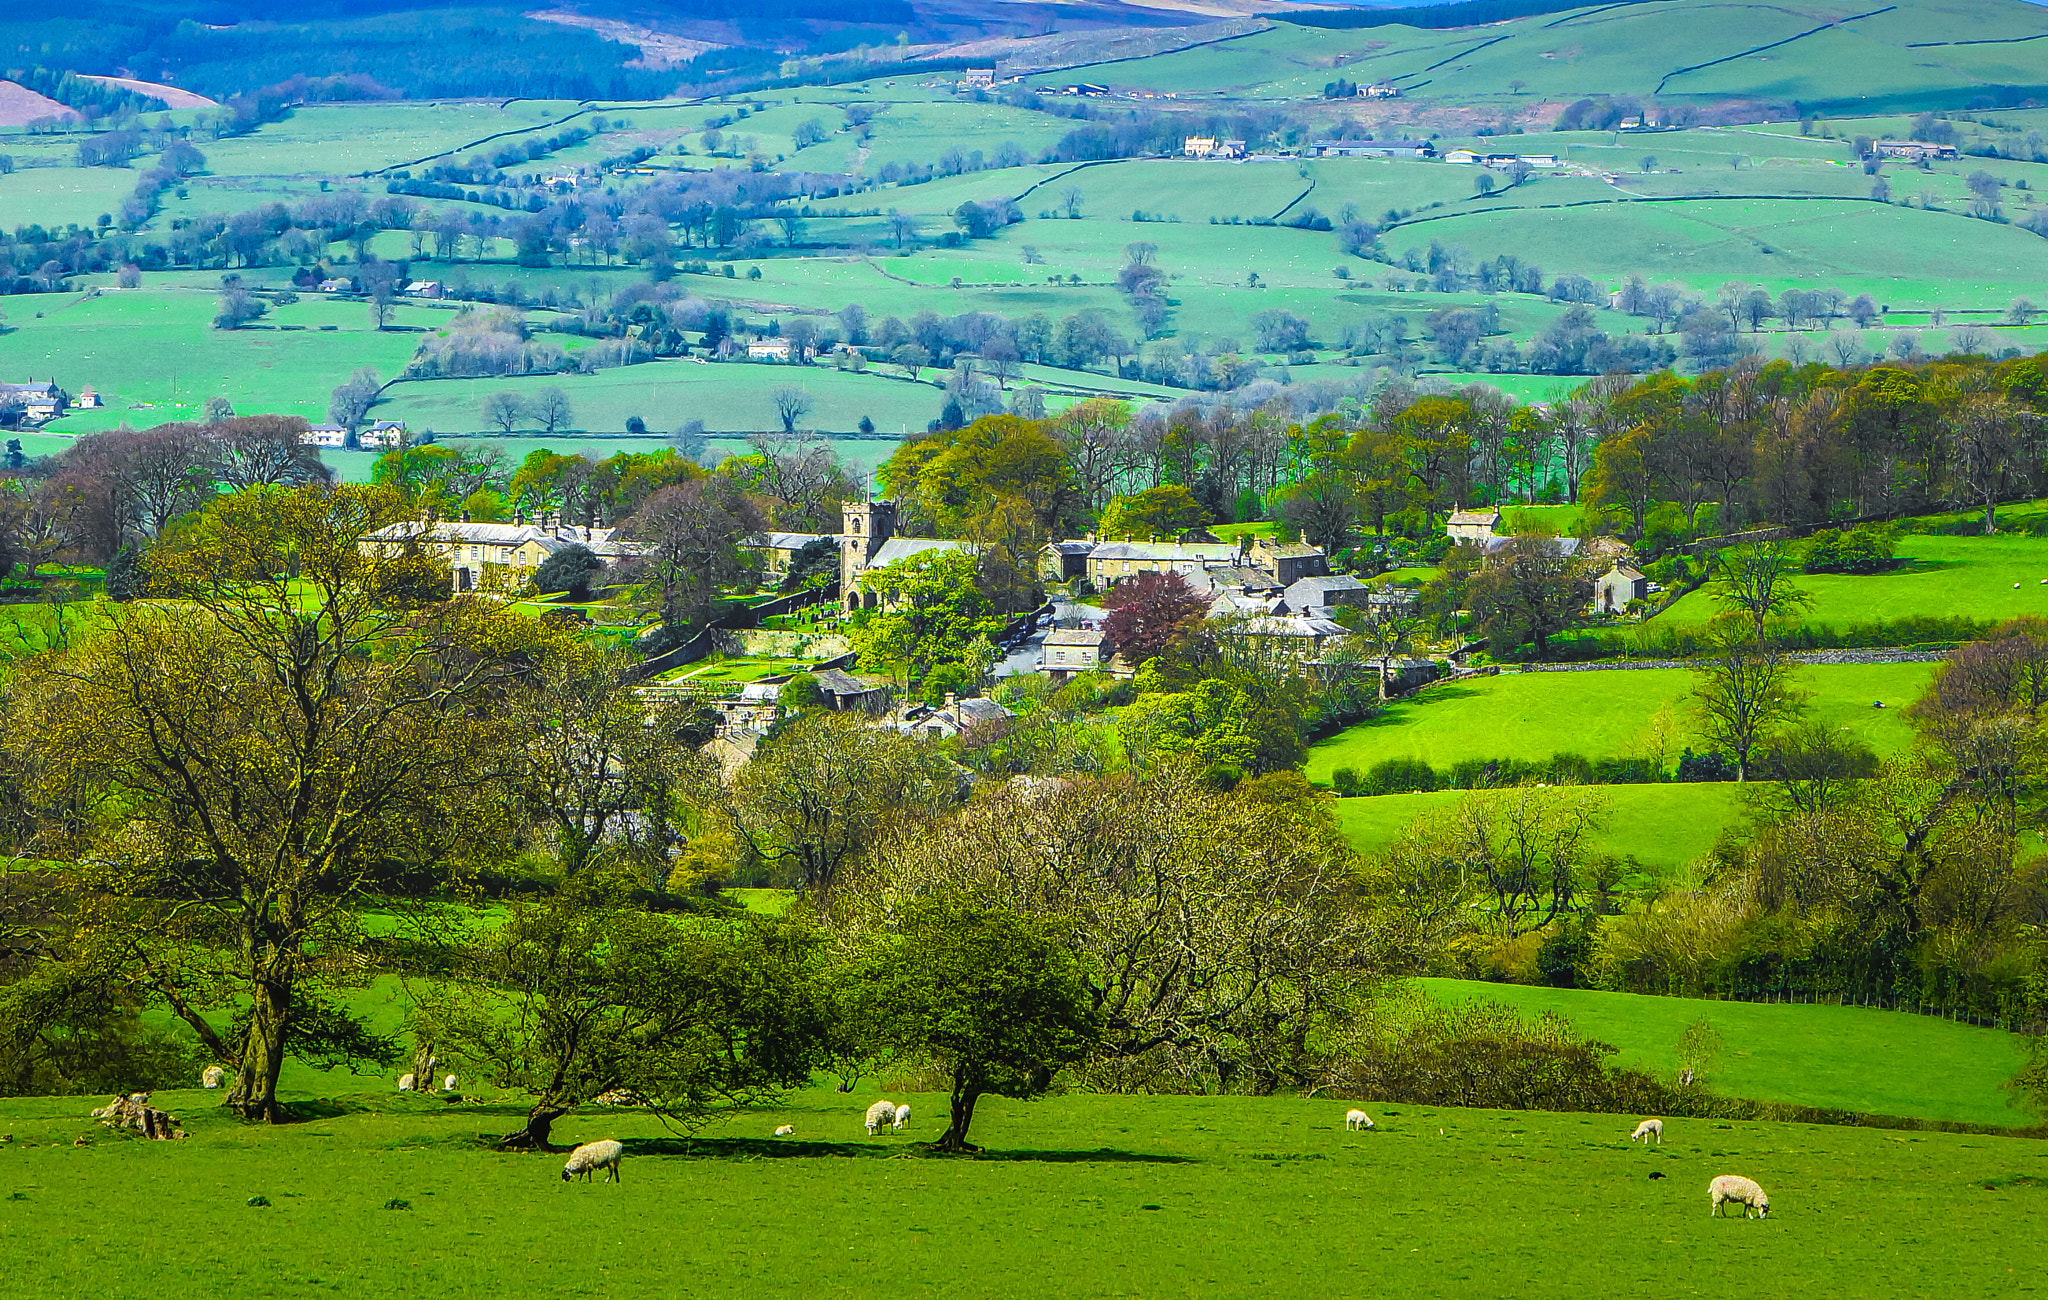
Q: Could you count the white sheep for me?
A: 10